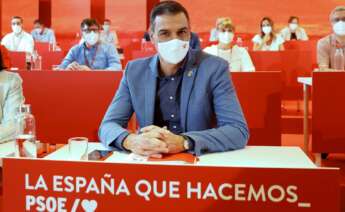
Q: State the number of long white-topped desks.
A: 1